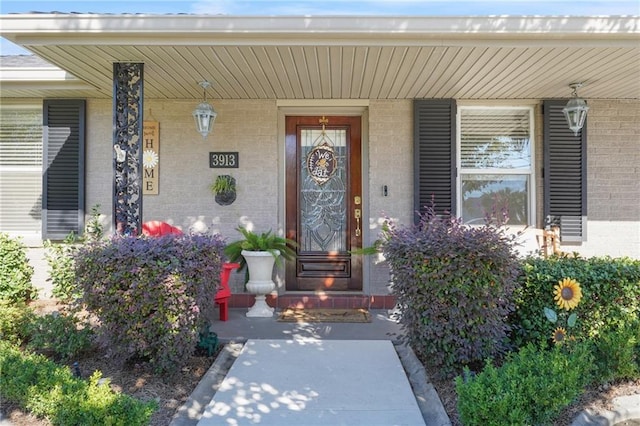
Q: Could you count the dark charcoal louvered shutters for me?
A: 3